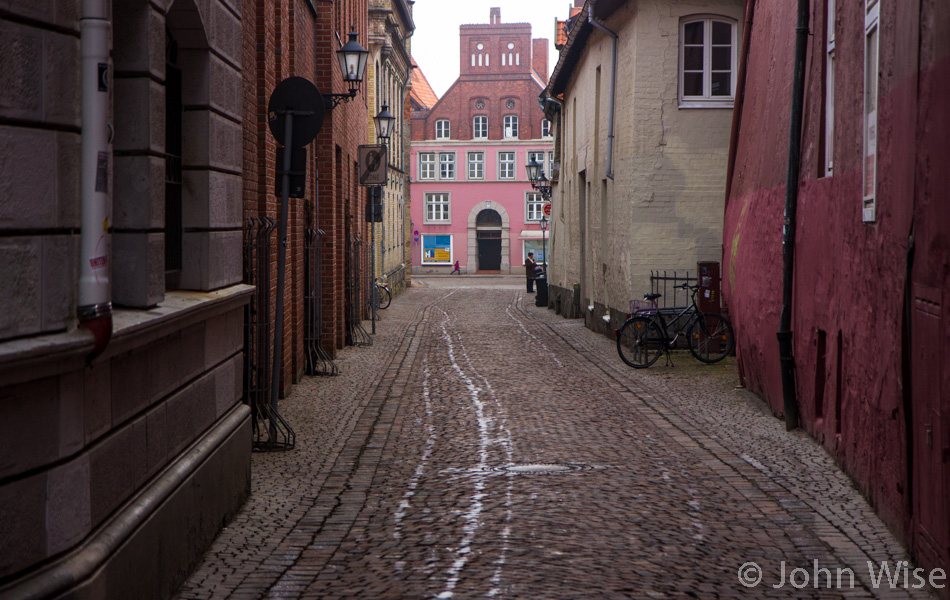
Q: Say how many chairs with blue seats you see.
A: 0